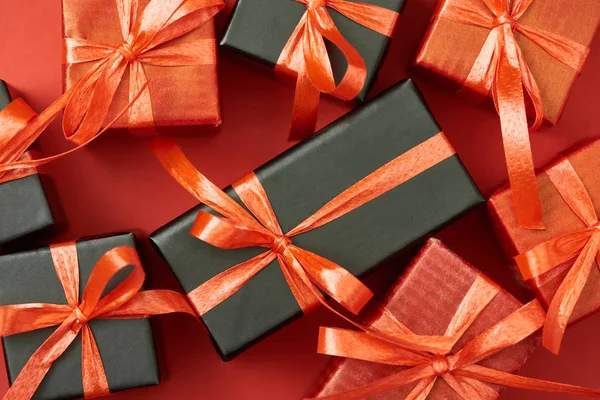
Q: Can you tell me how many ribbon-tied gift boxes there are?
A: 8